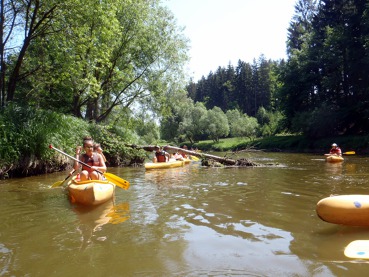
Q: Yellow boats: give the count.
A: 4